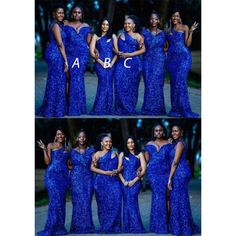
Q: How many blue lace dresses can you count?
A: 12